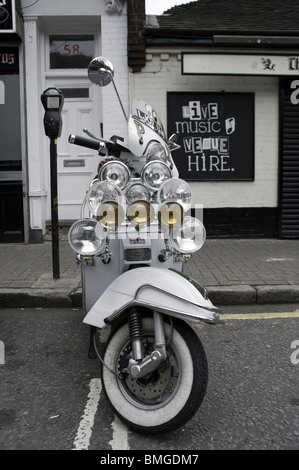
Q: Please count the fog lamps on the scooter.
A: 3